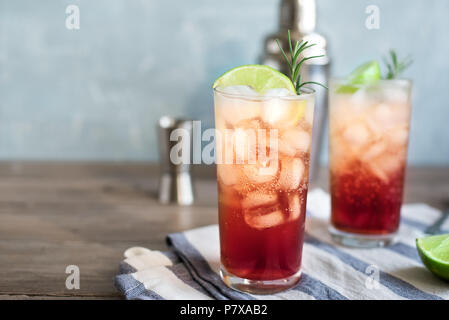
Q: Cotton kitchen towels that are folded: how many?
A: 1